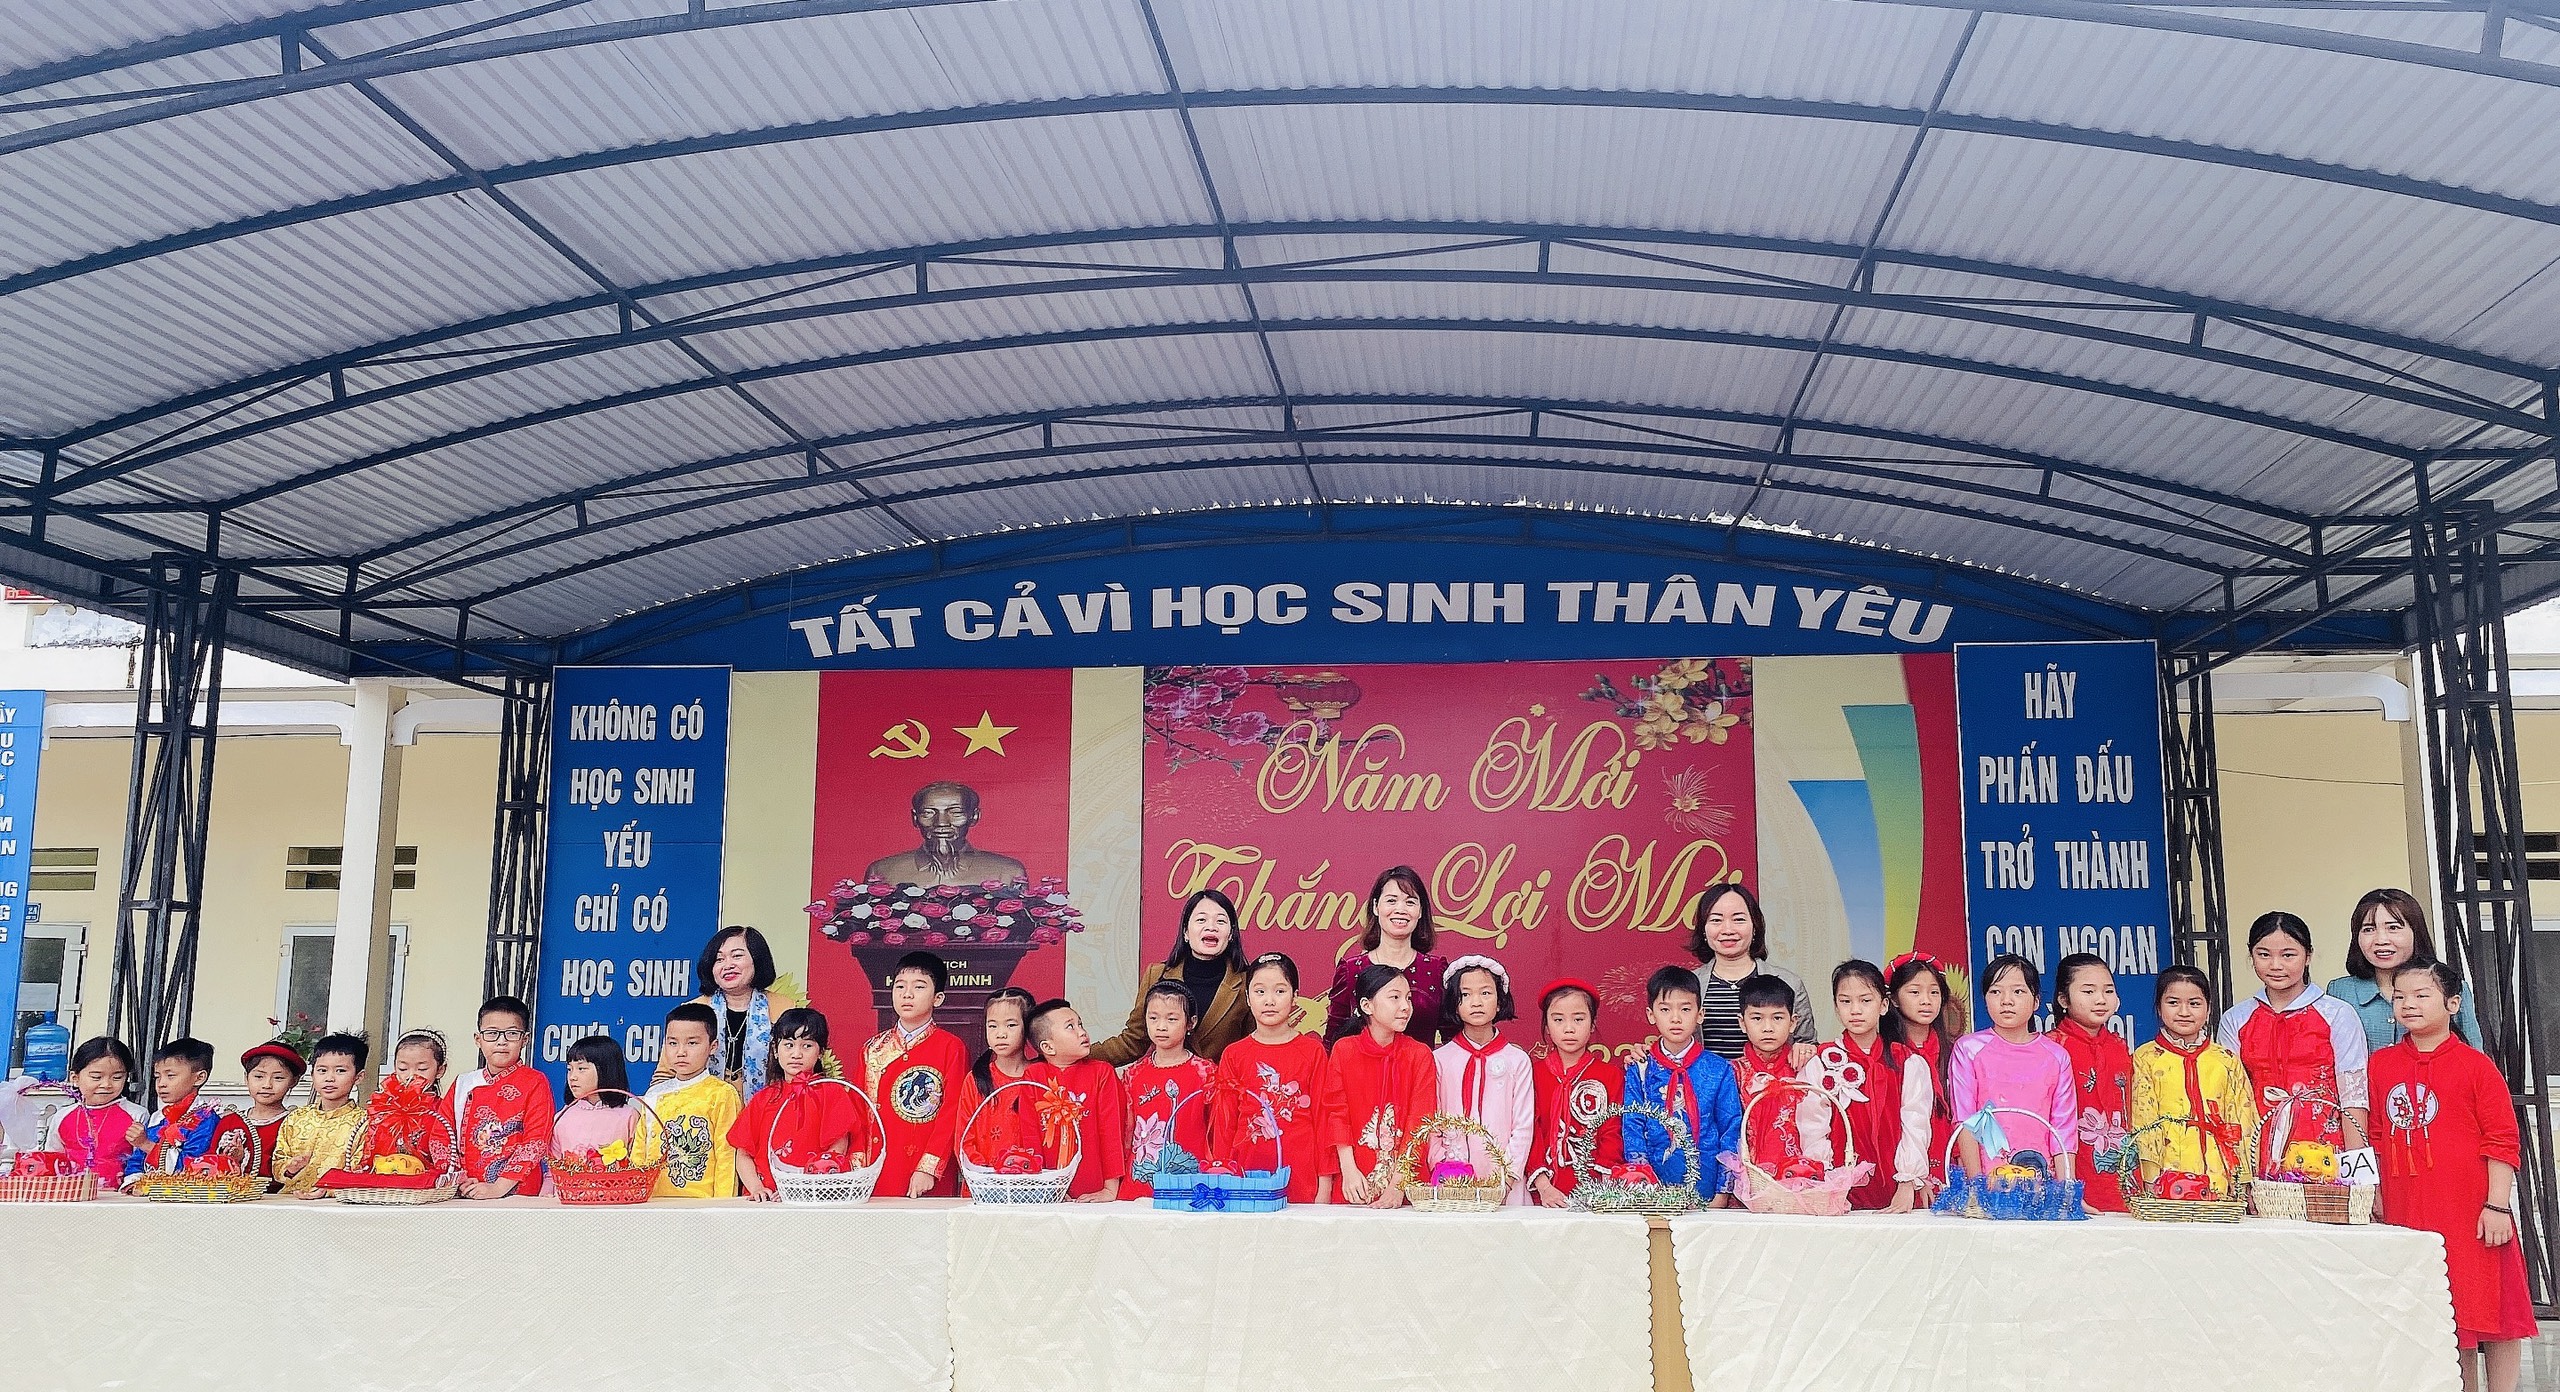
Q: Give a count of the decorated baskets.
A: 13